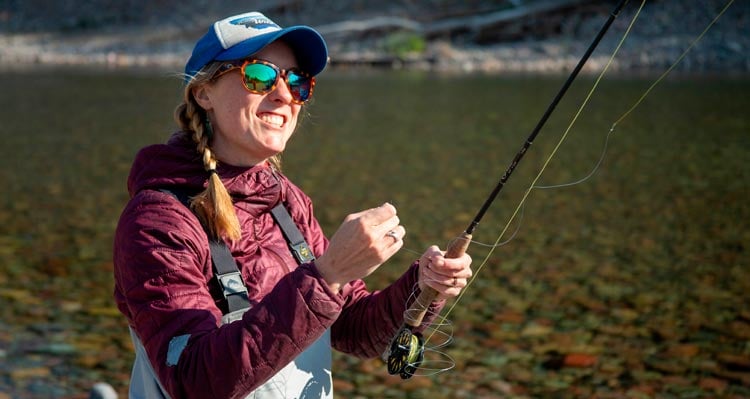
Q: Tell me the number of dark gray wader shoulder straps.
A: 2